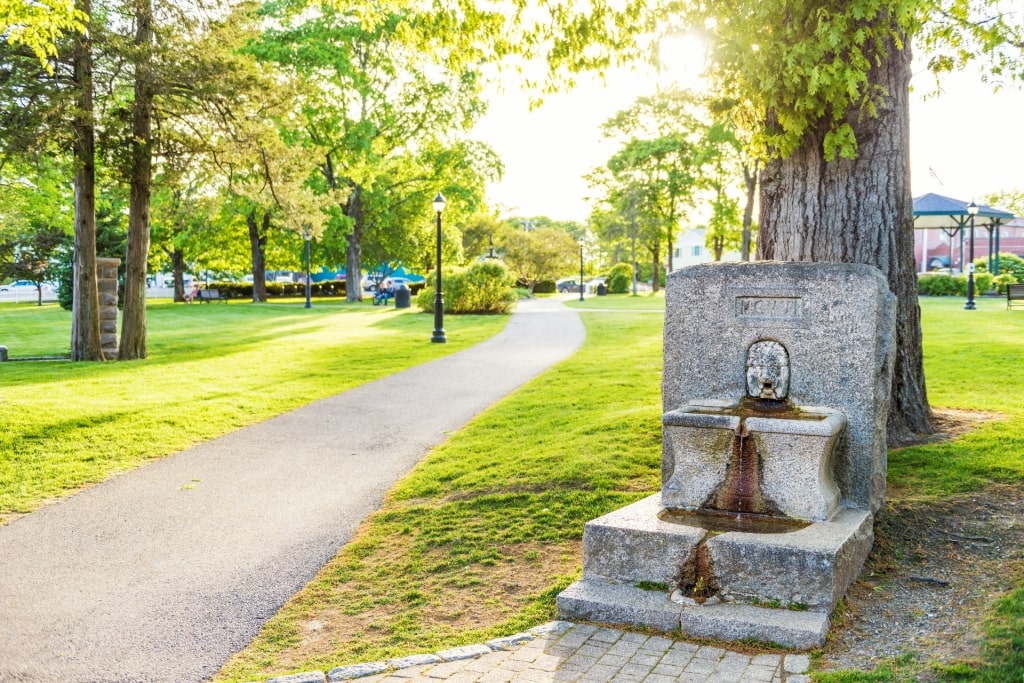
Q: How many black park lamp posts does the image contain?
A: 4